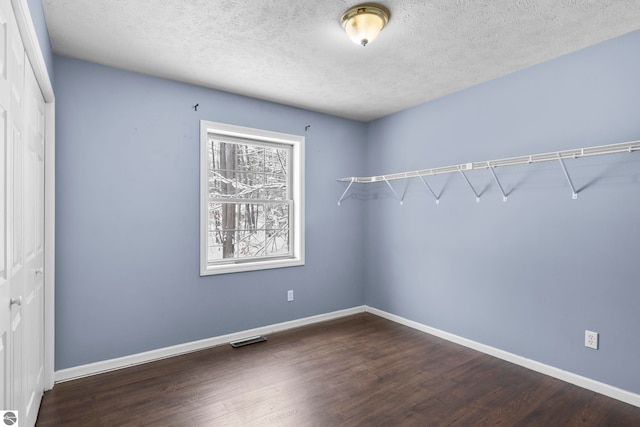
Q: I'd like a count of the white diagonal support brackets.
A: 6